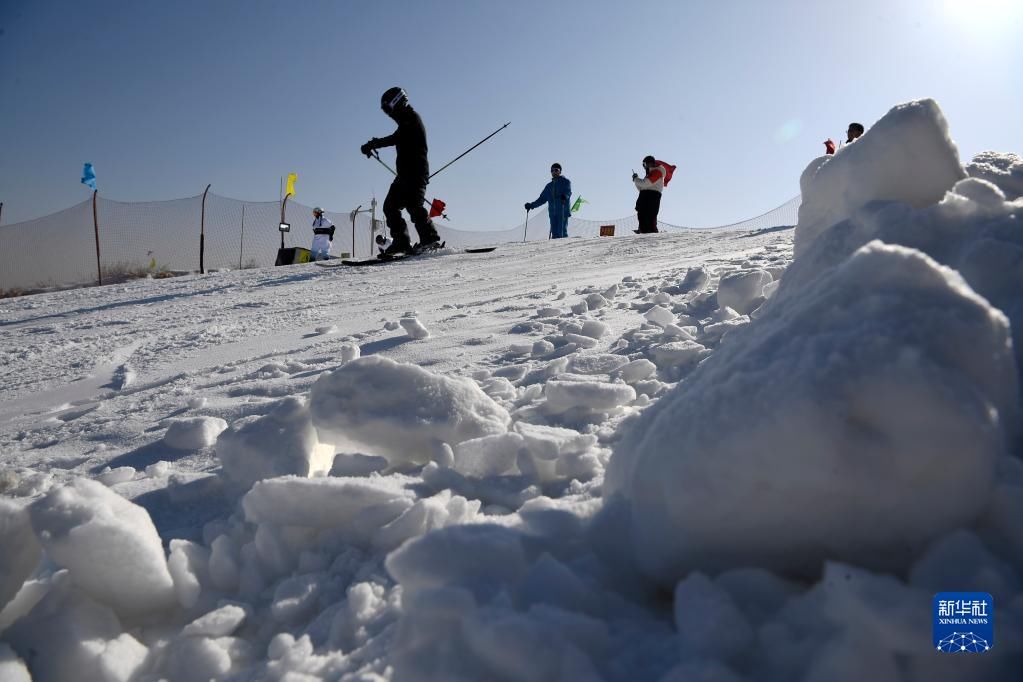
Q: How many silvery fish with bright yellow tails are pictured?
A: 0